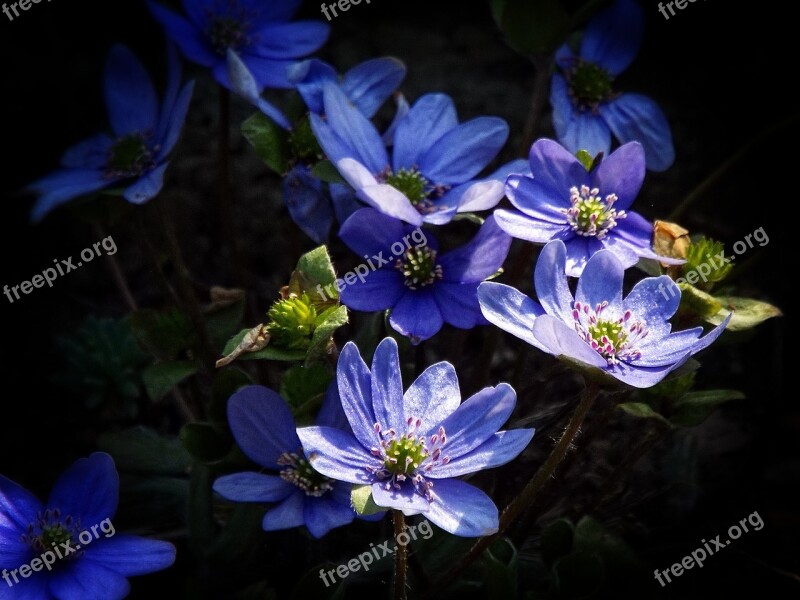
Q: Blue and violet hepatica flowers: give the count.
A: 11